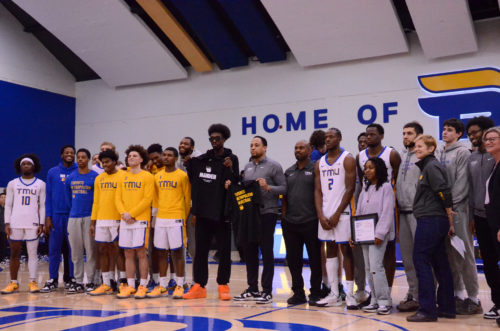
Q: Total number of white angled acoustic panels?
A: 3